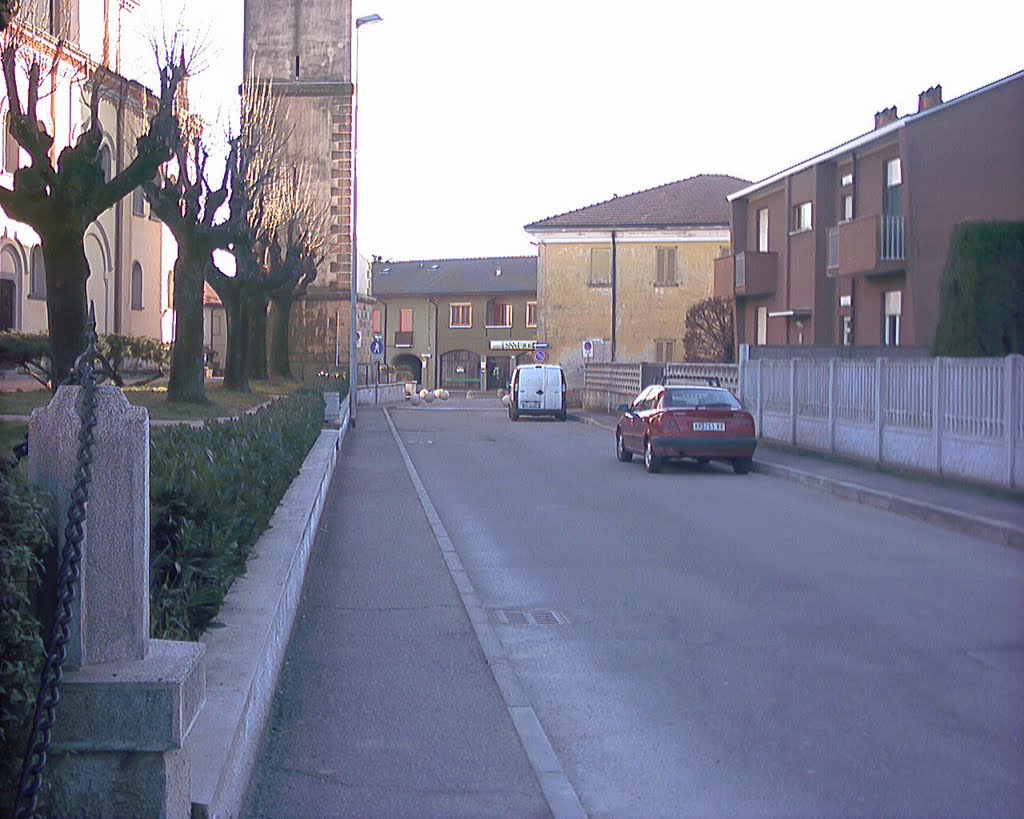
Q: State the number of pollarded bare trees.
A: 5